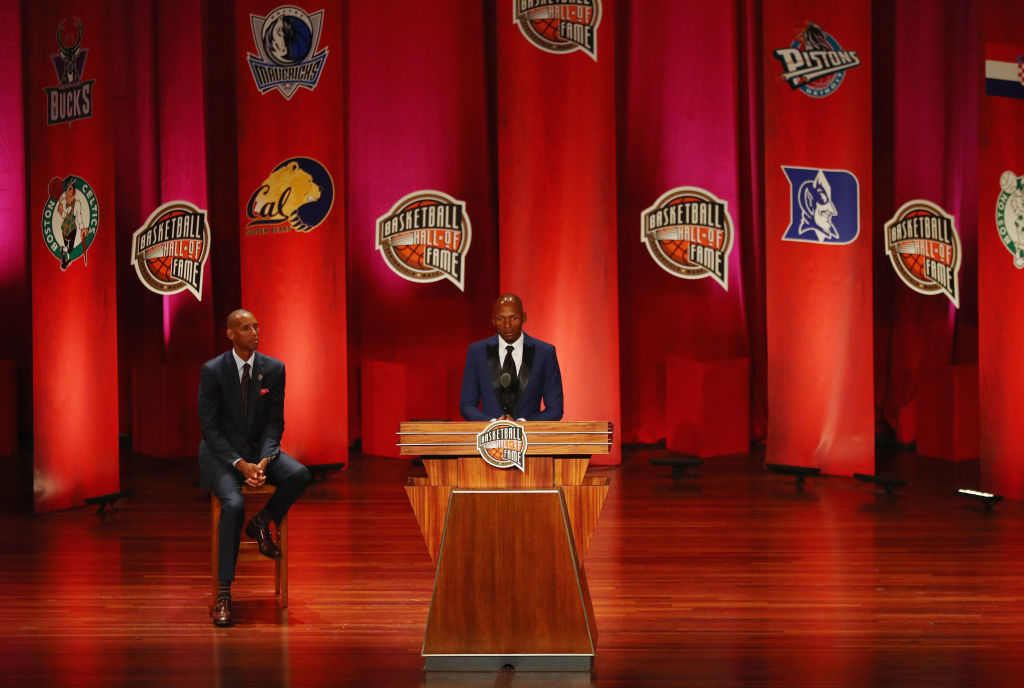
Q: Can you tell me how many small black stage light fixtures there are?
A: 6